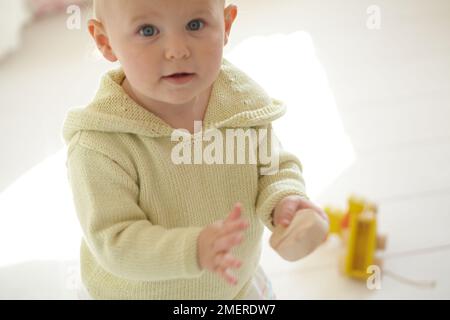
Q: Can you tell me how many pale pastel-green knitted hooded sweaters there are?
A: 1